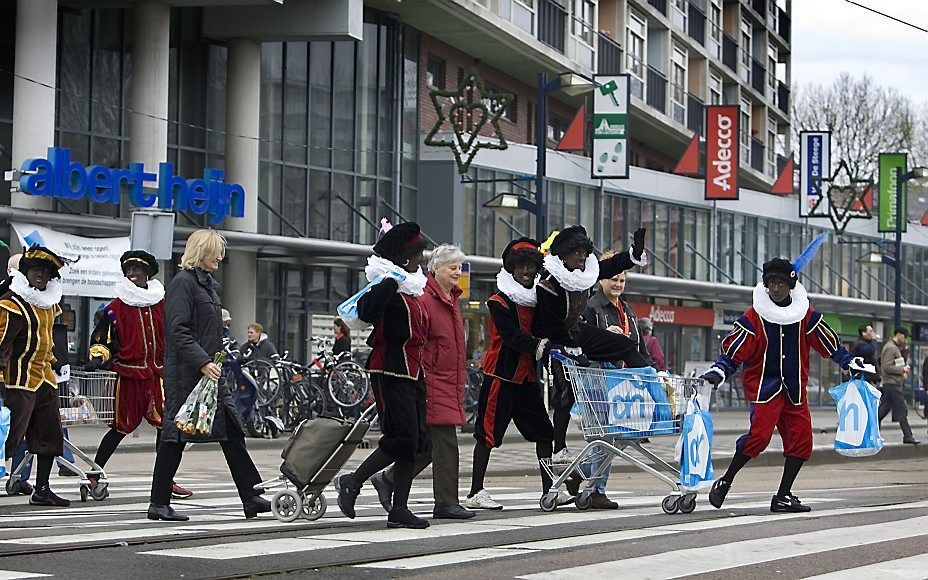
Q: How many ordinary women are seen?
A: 3